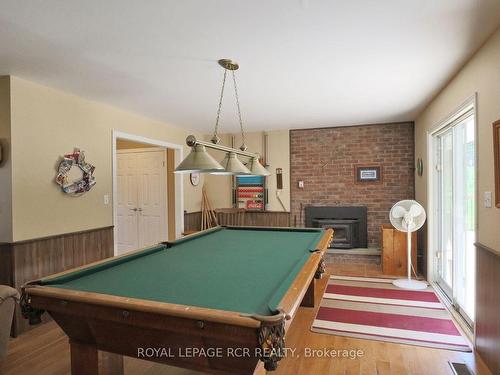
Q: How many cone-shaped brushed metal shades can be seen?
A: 3